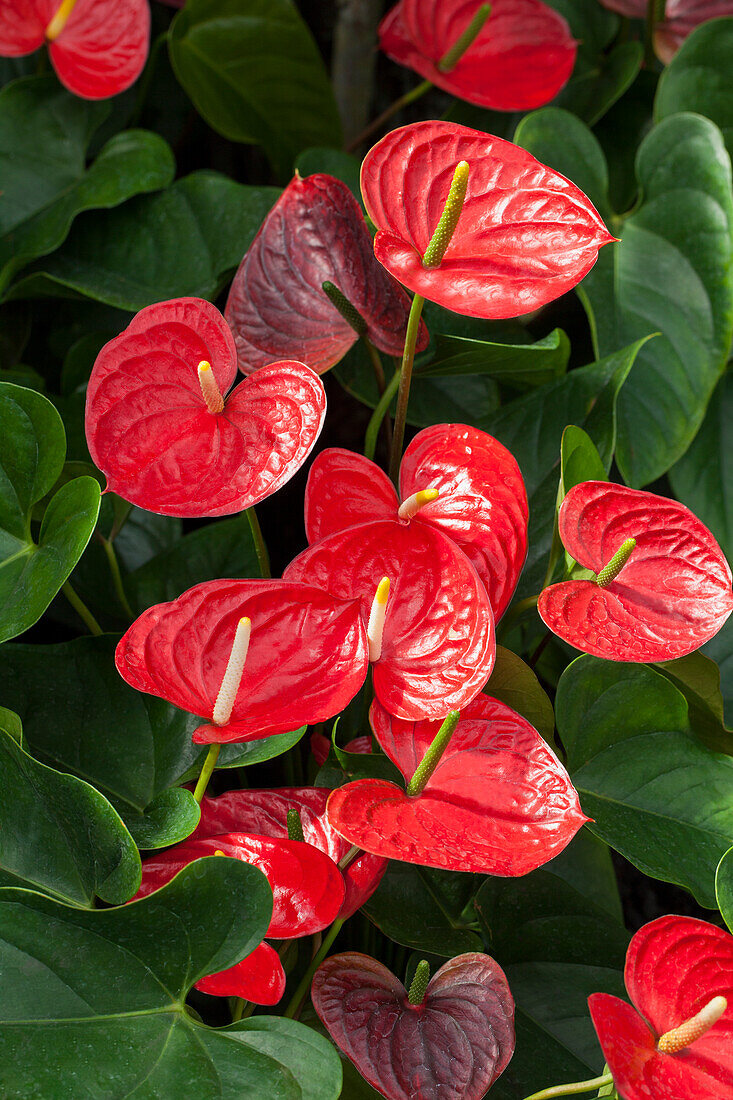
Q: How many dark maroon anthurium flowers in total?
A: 2